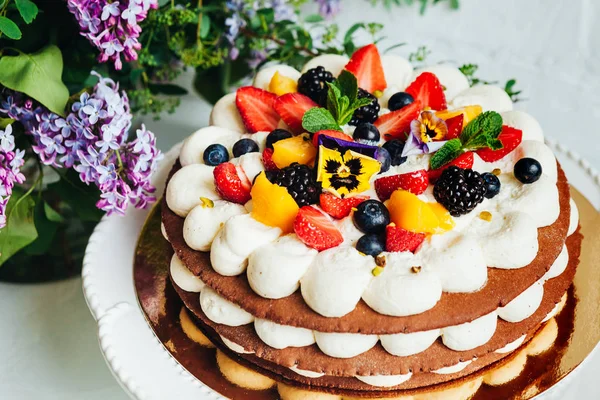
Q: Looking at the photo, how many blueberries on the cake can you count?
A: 11